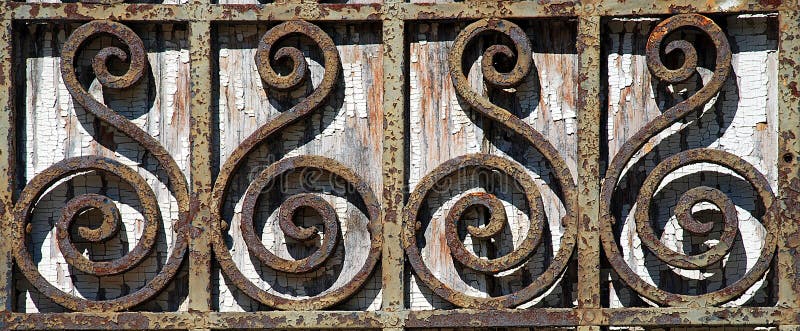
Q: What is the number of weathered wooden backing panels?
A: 4